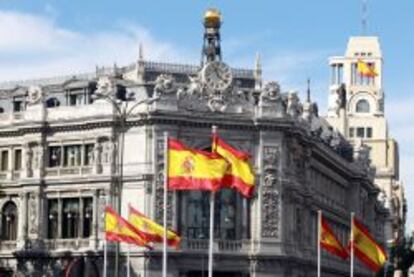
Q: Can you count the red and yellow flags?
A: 7